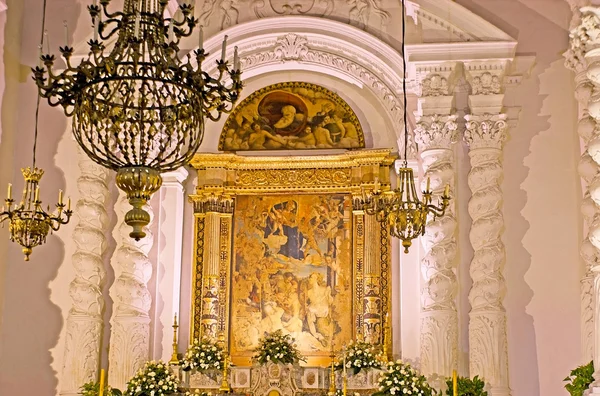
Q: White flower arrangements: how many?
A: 5